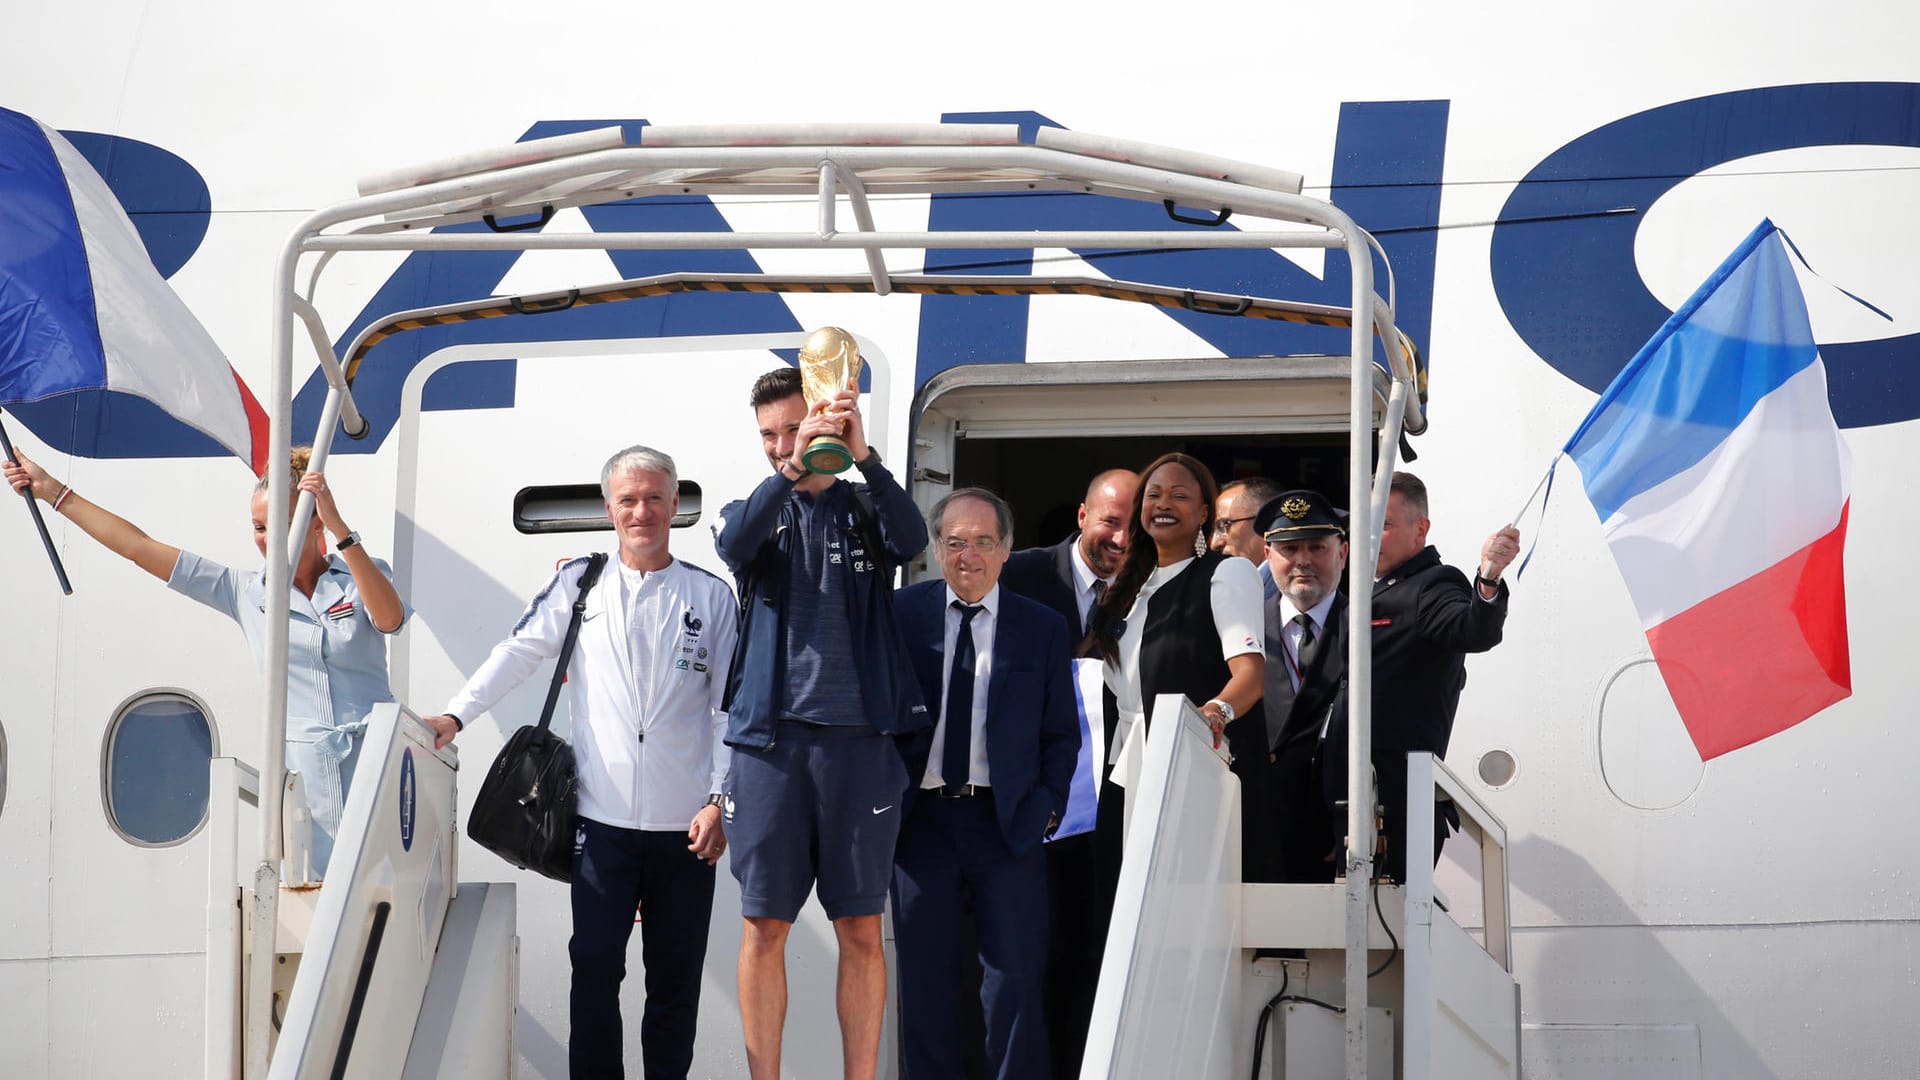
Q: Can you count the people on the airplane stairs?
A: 9